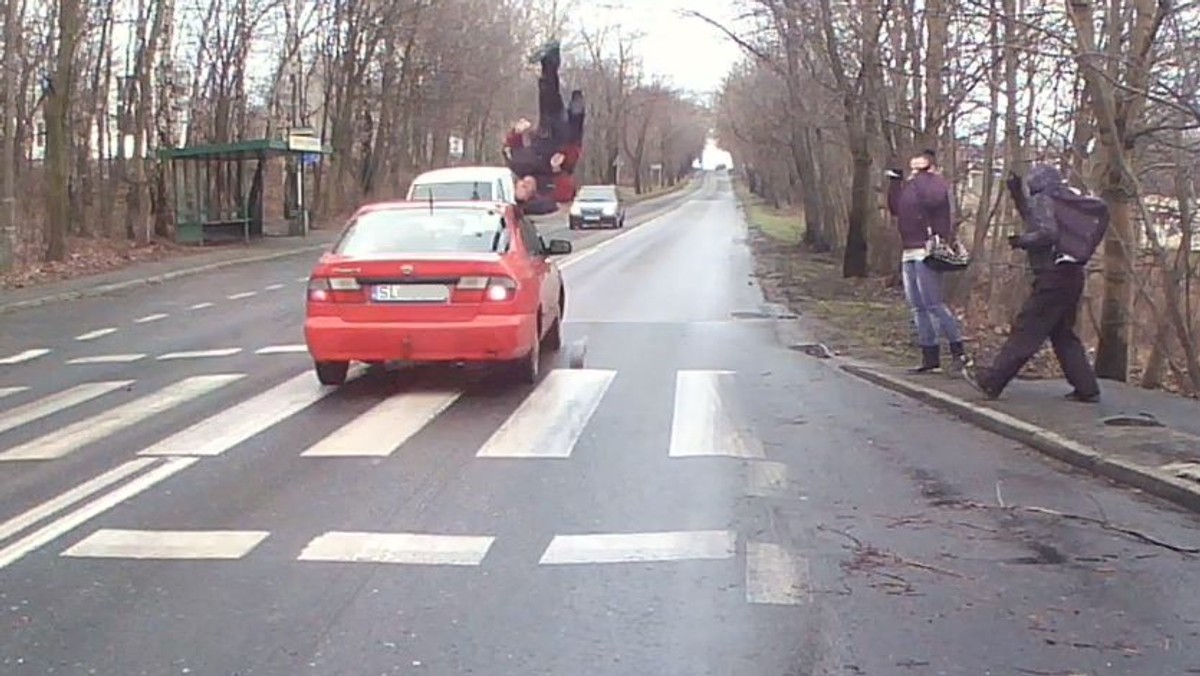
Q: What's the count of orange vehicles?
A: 0